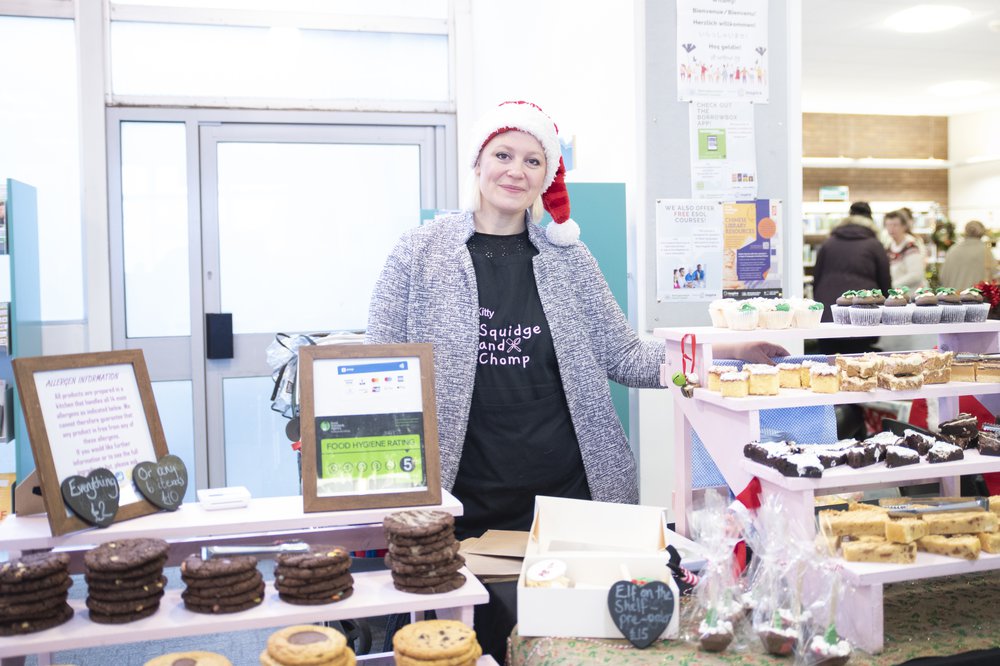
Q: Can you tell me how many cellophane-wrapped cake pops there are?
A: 6